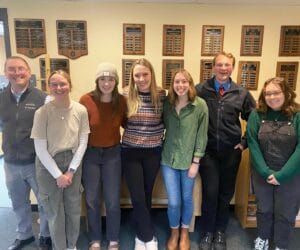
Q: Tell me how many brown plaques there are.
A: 13